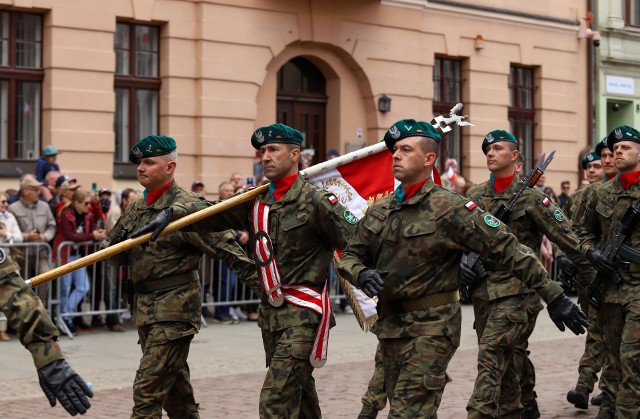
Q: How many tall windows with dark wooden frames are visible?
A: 4